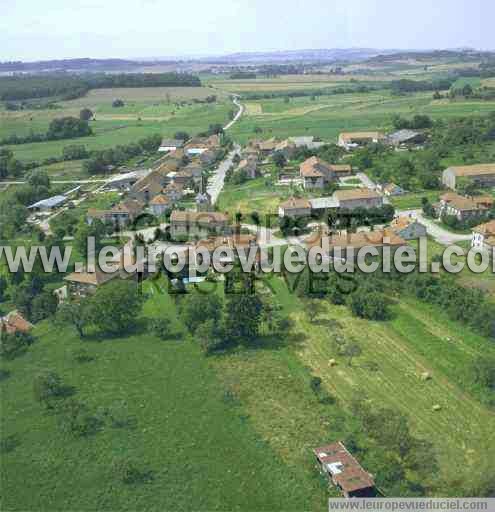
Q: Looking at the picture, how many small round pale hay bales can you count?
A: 3